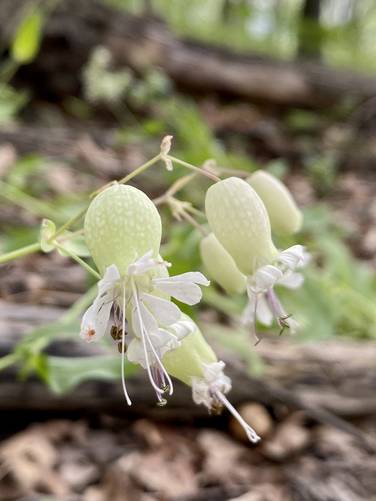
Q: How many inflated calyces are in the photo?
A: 5